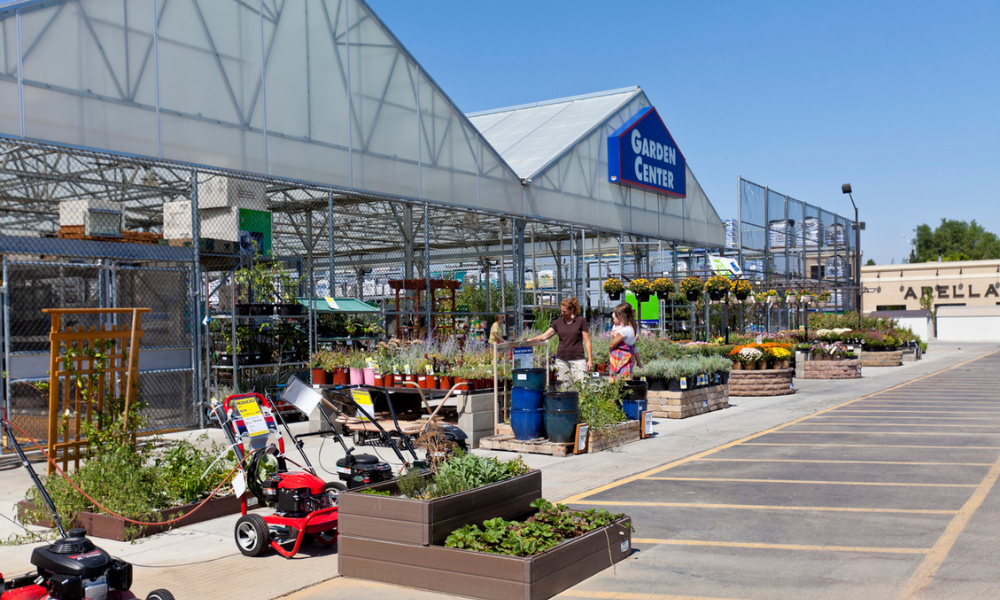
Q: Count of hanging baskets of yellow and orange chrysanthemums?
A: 6